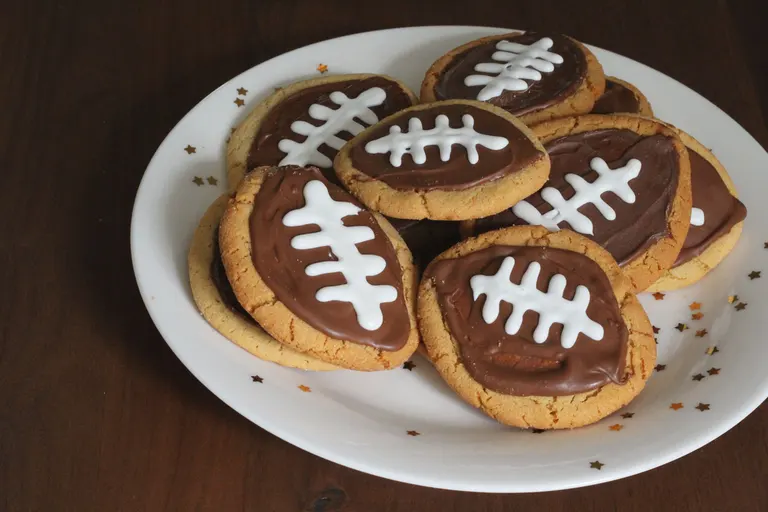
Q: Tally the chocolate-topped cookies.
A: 9